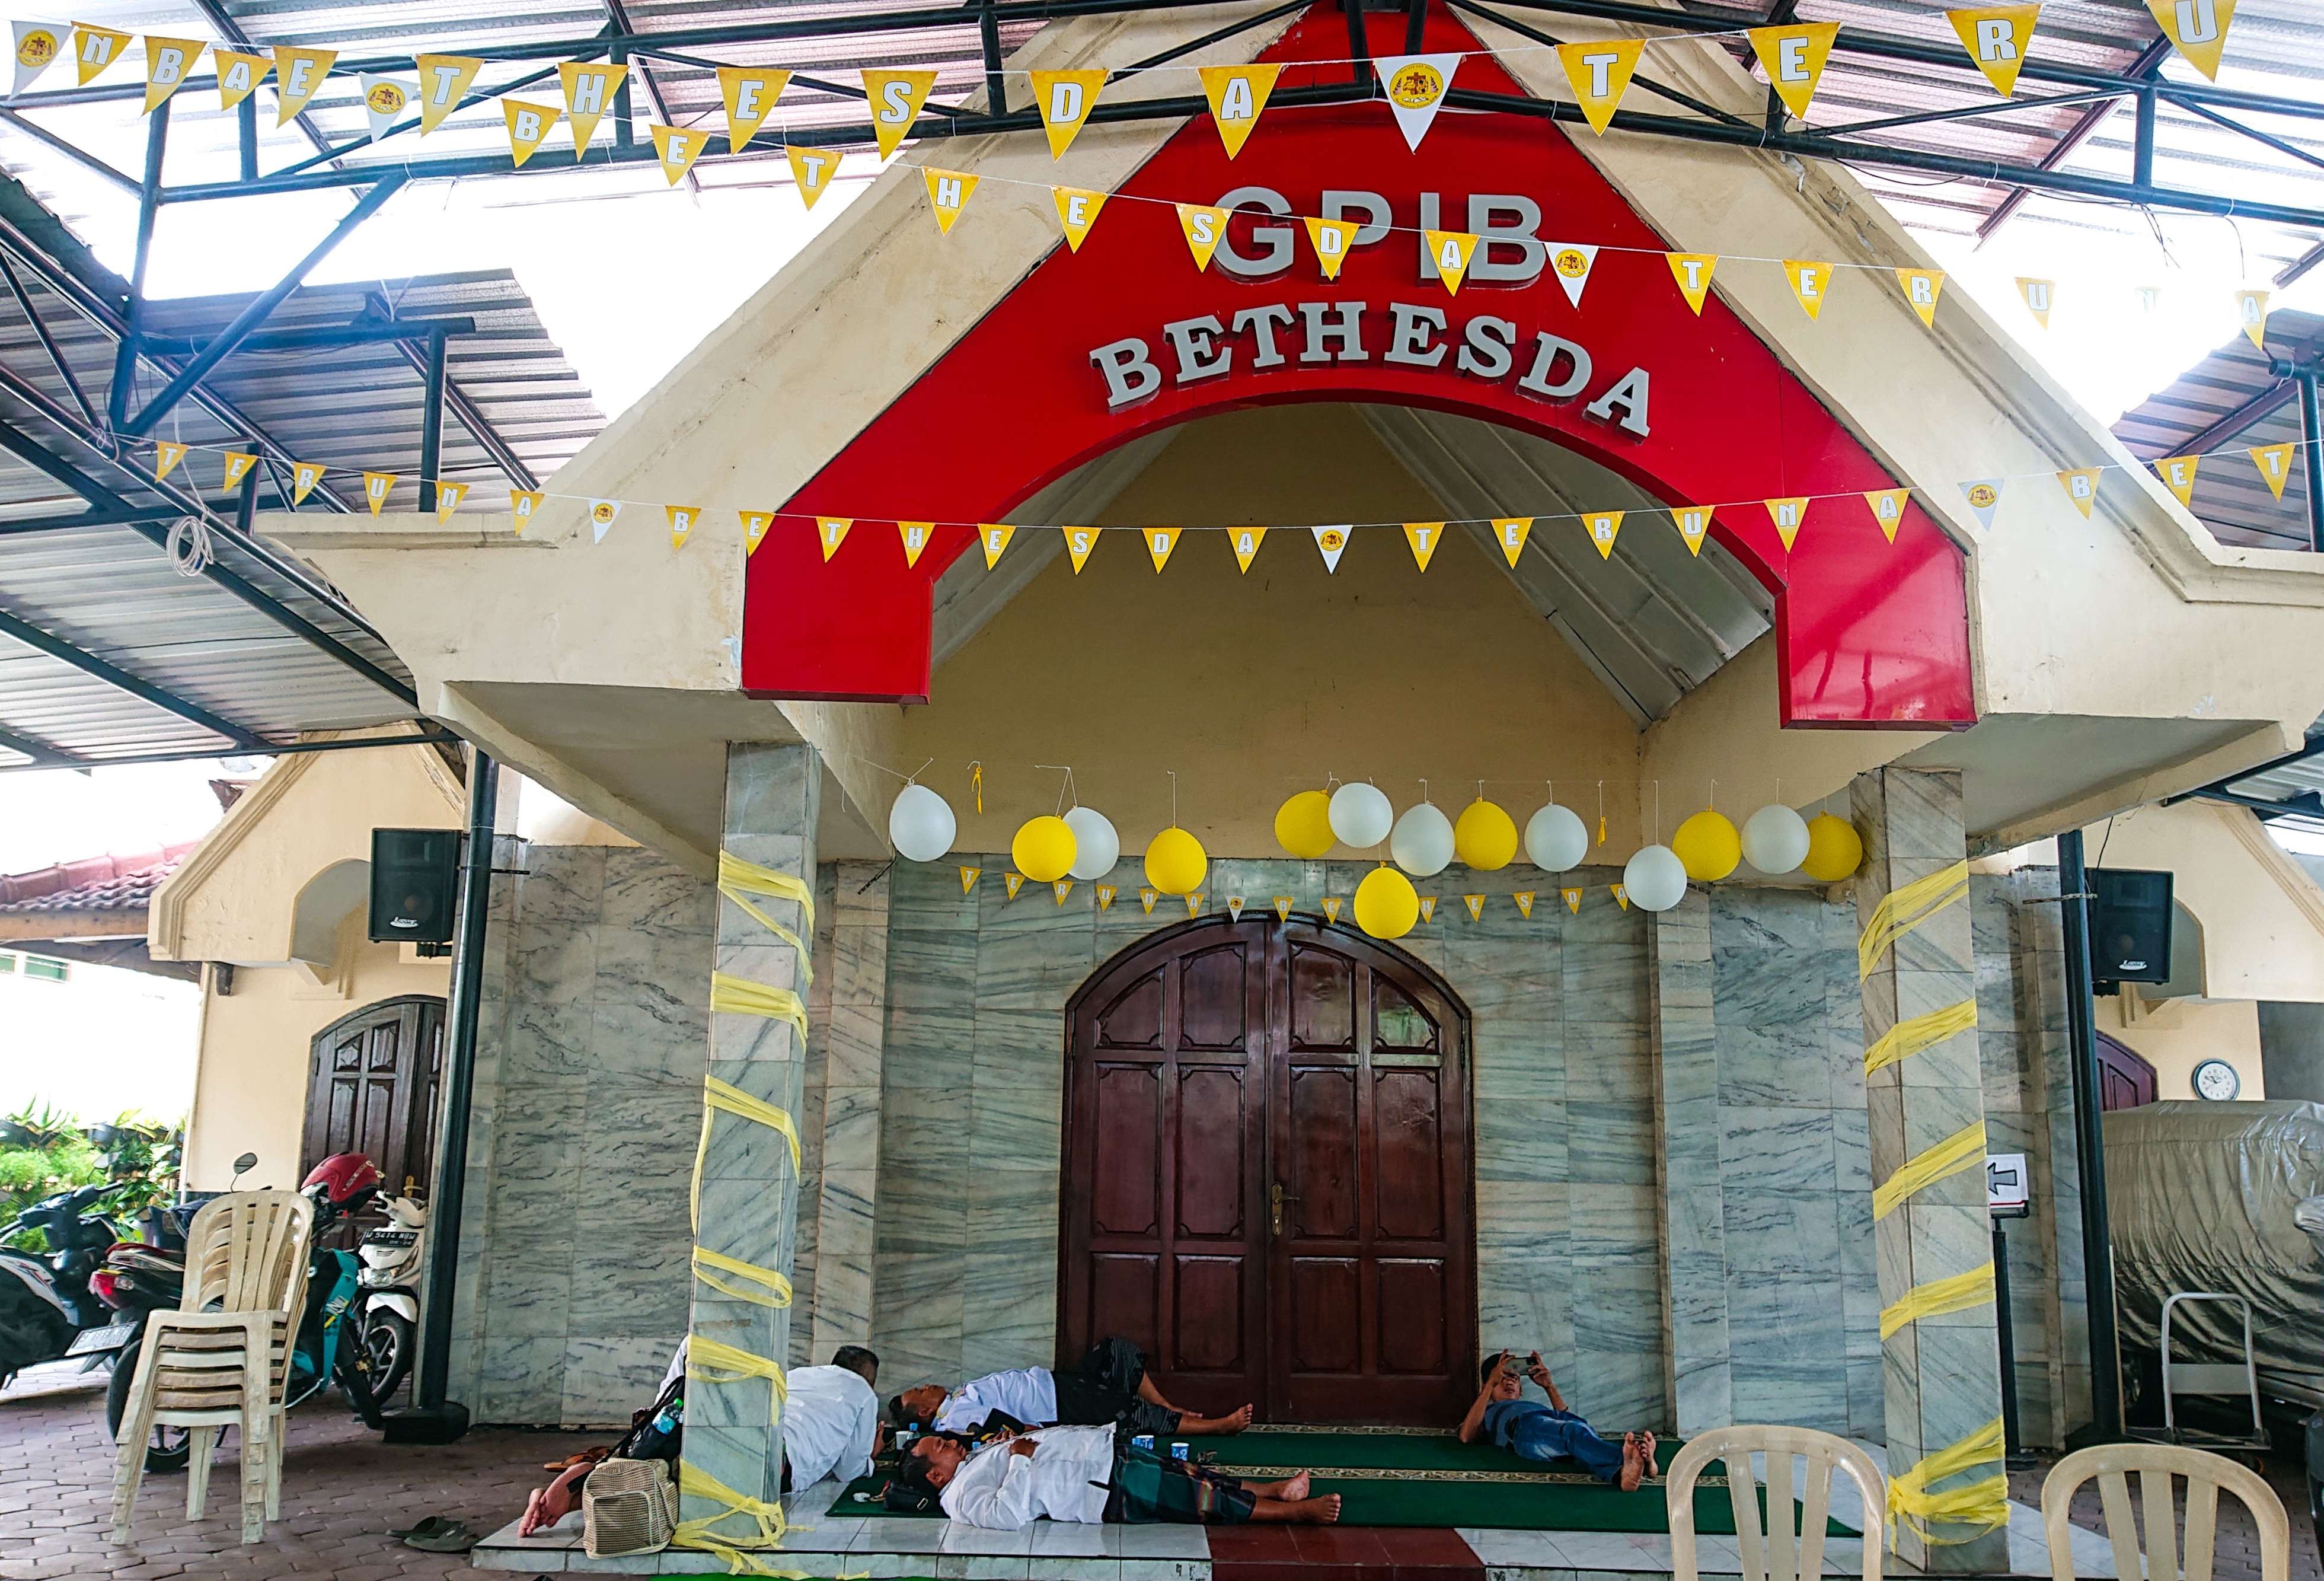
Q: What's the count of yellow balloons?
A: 7